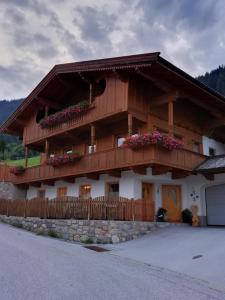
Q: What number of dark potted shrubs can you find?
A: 2